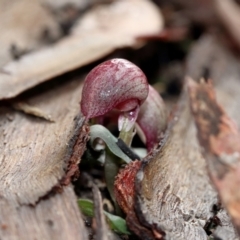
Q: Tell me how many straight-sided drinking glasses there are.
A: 0